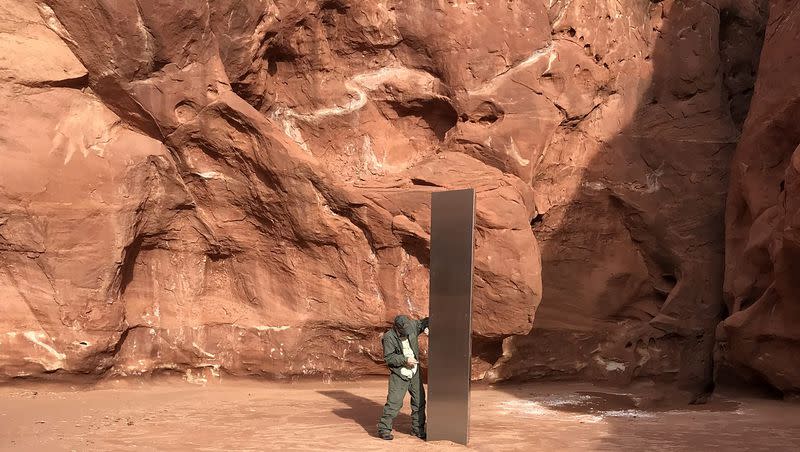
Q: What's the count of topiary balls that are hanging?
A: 0